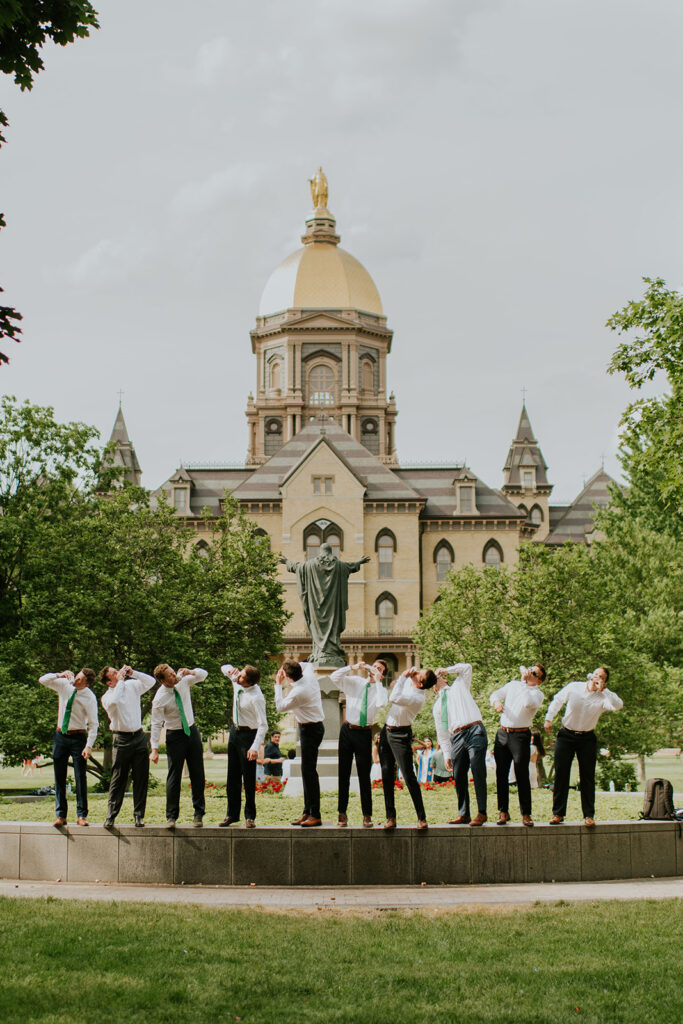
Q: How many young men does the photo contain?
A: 10